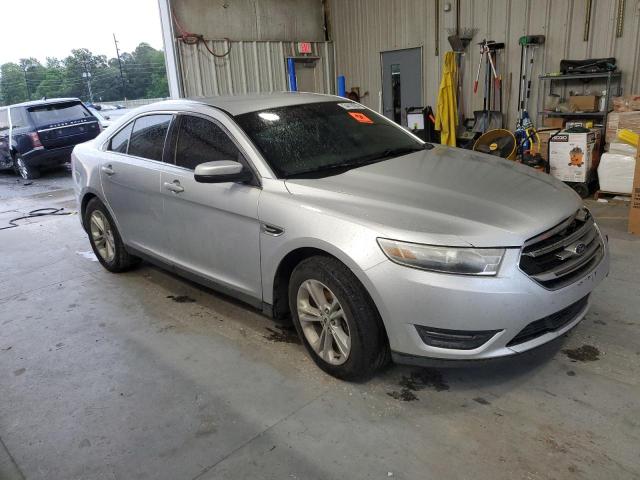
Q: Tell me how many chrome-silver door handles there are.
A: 2